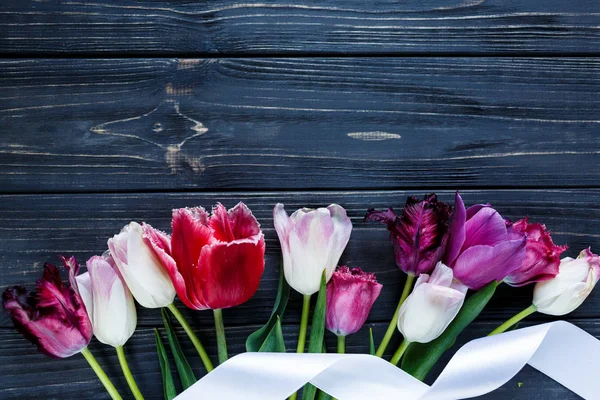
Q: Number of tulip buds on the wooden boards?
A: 11